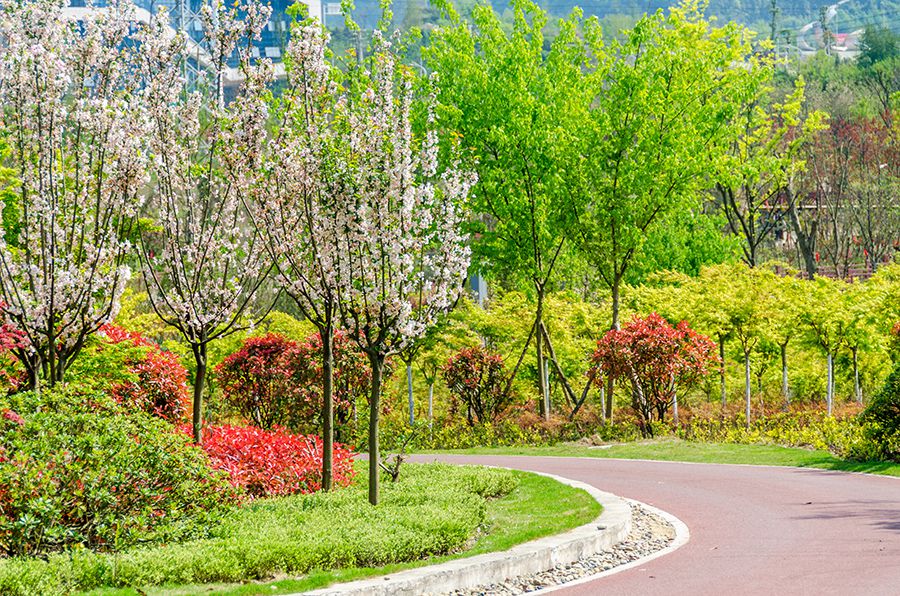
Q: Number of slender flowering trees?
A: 4